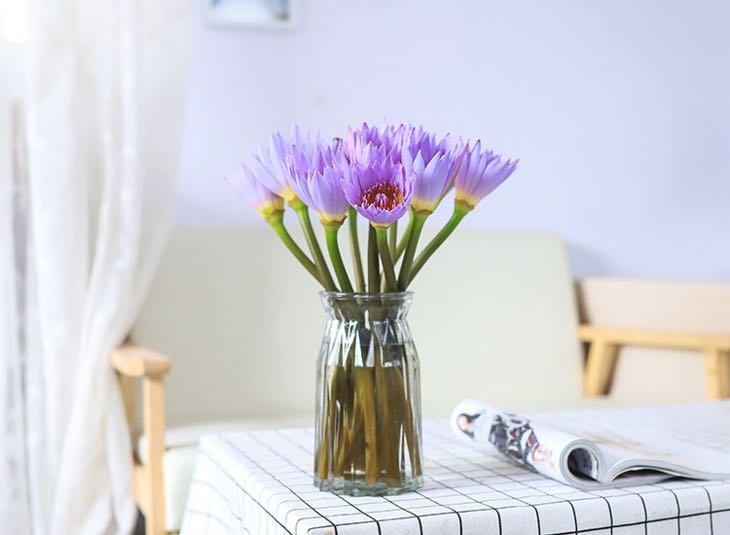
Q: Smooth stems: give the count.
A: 10